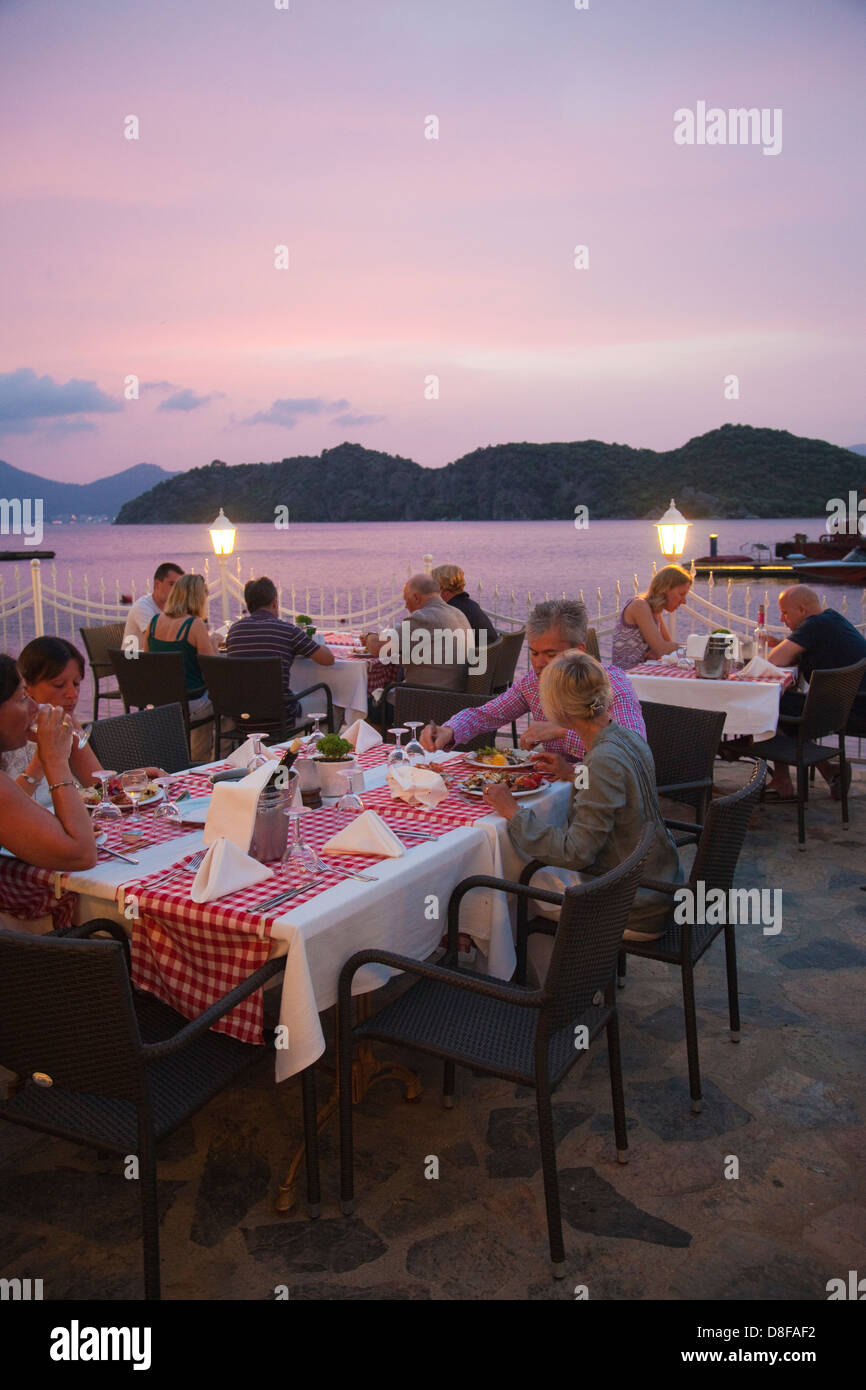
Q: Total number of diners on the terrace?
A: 11